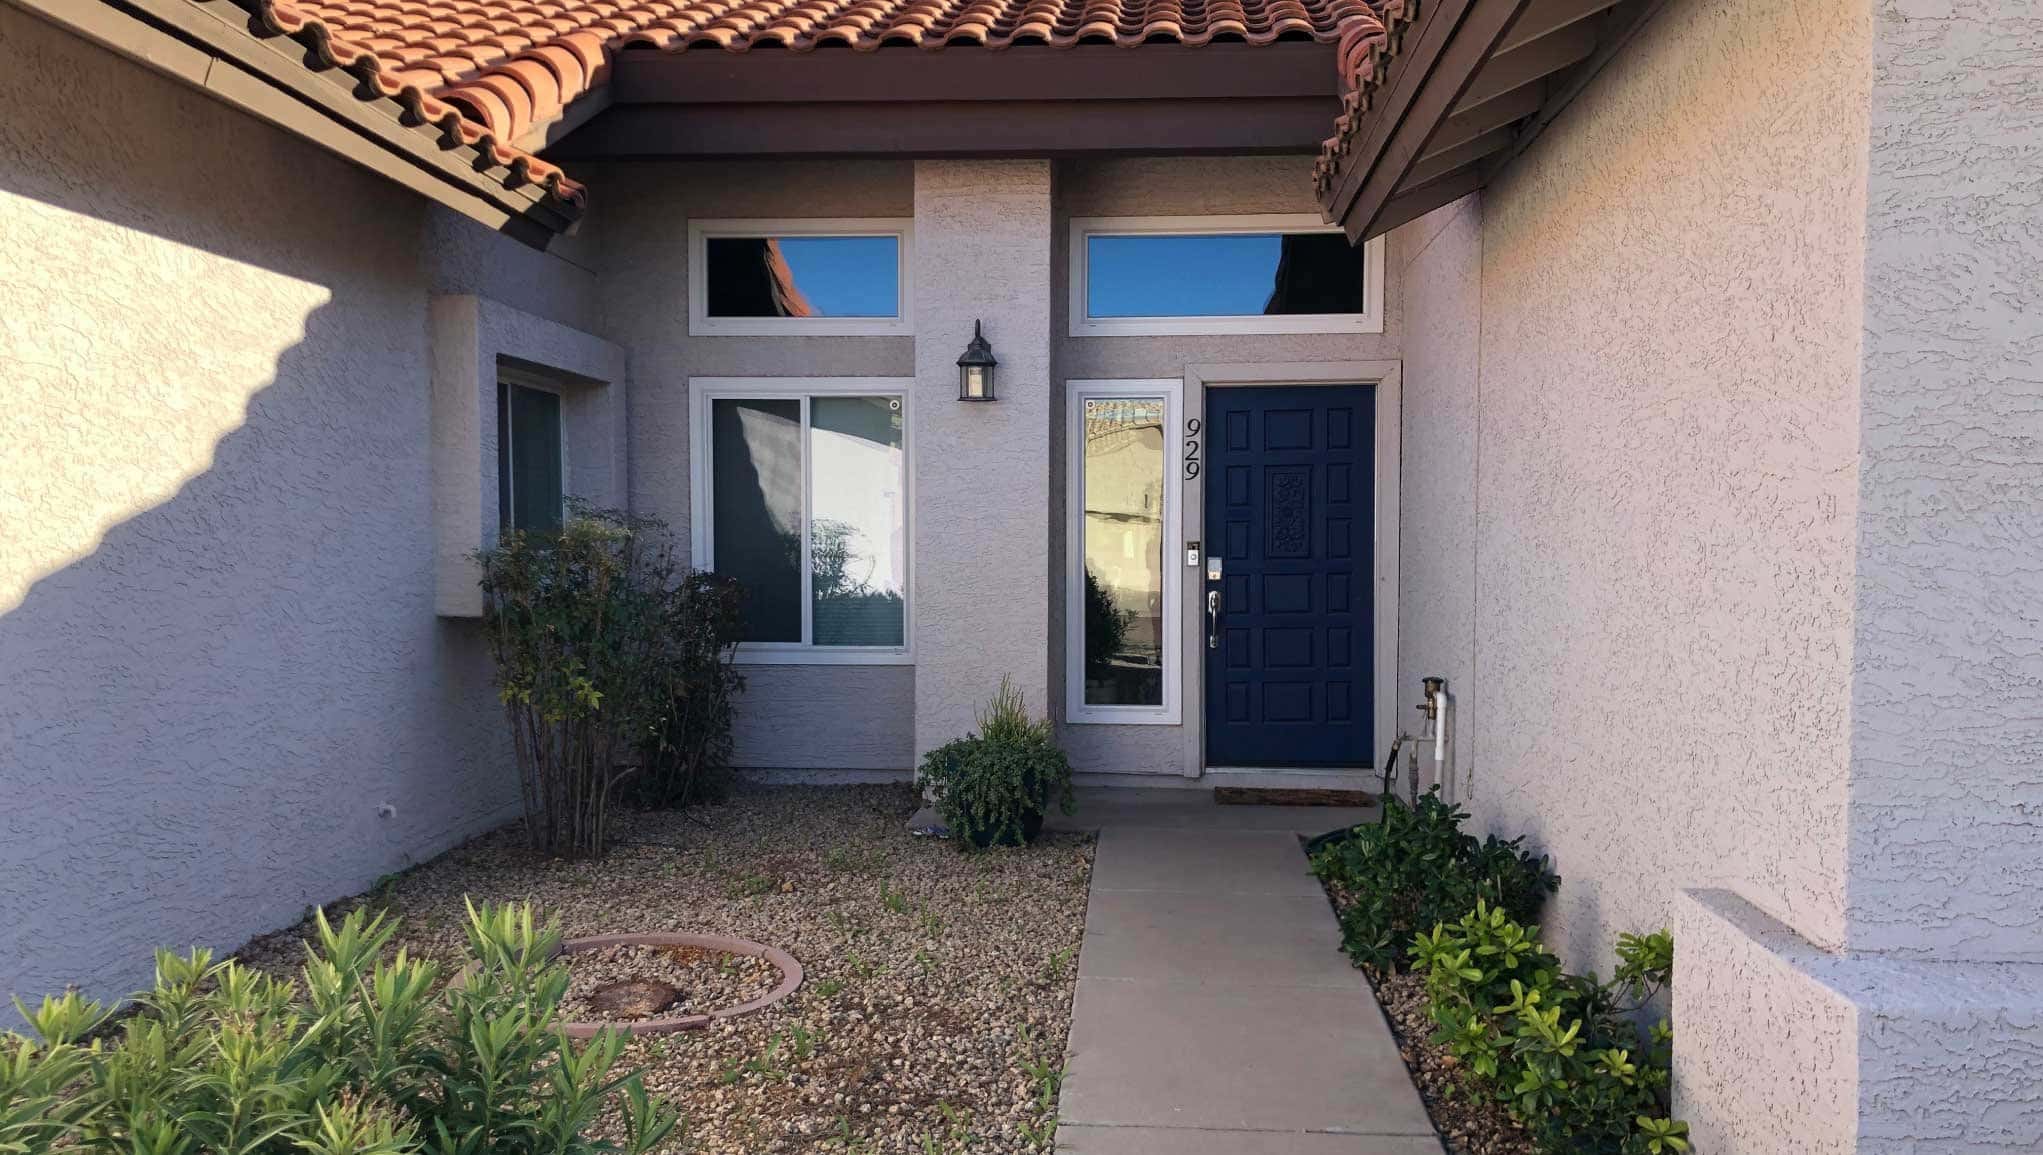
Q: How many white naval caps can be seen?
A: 0